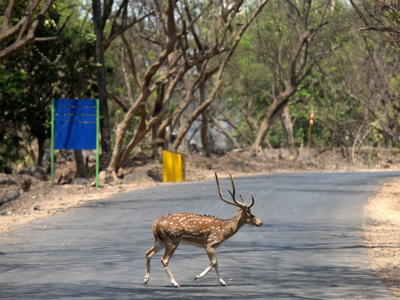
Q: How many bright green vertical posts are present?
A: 2